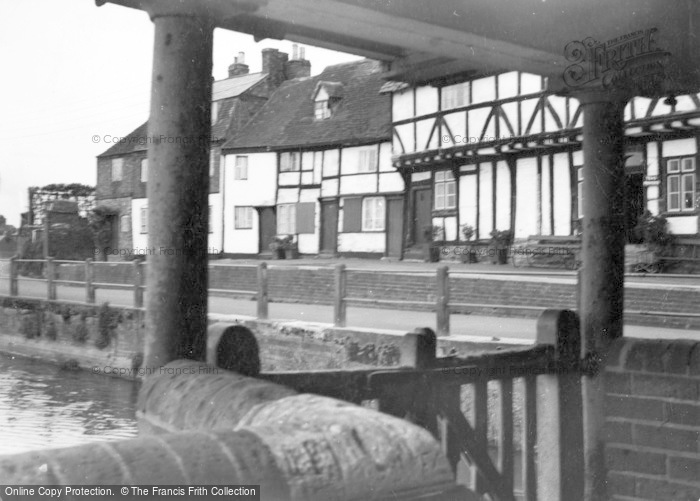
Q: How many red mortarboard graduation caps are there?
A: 0